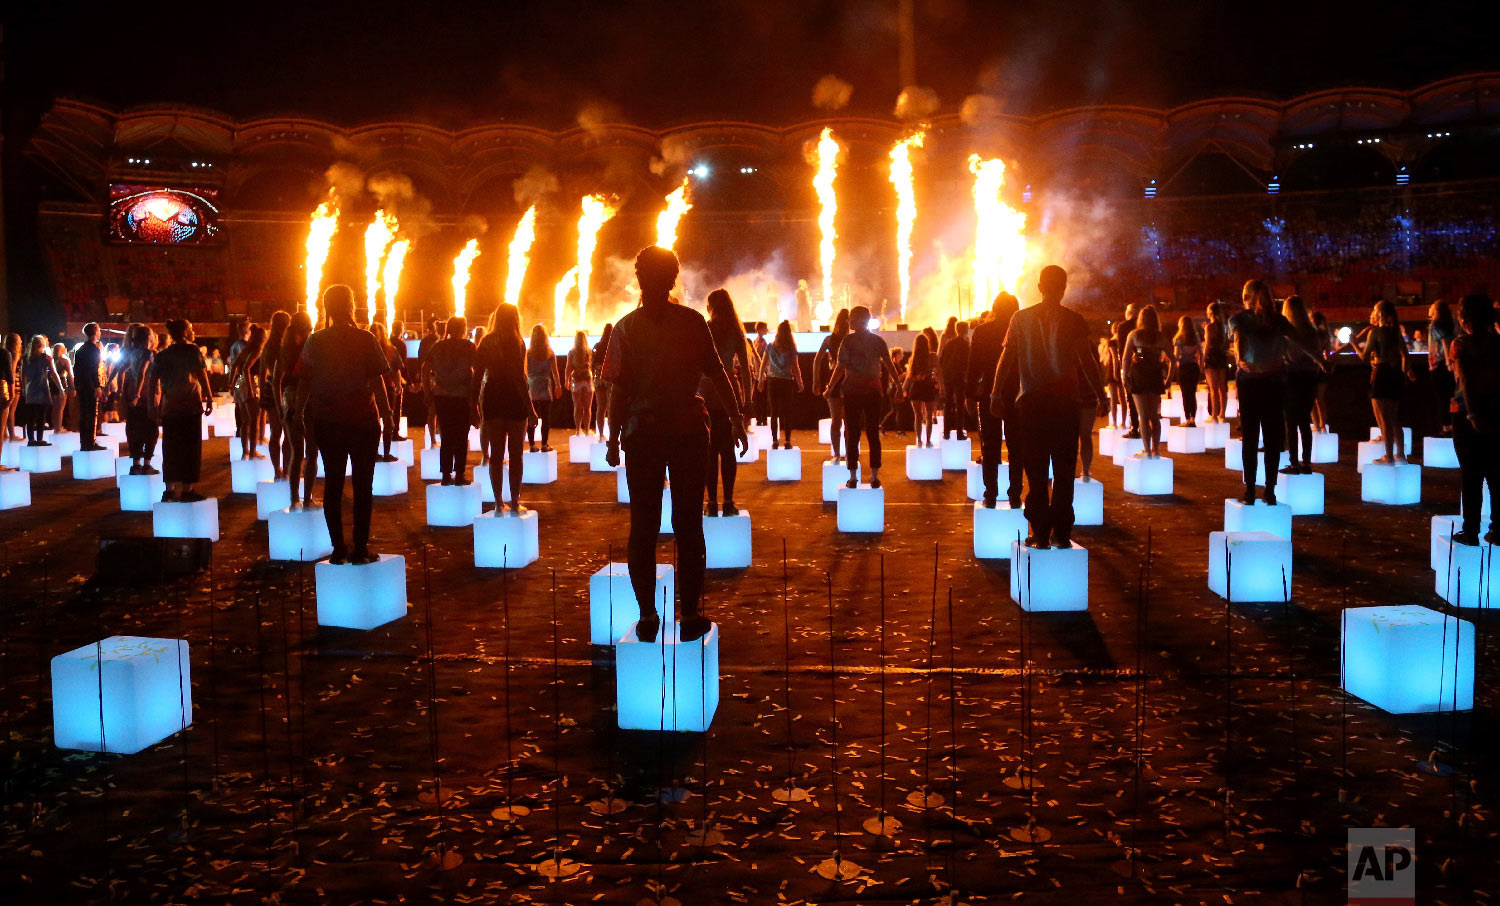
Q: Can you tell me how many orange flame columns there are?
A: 11